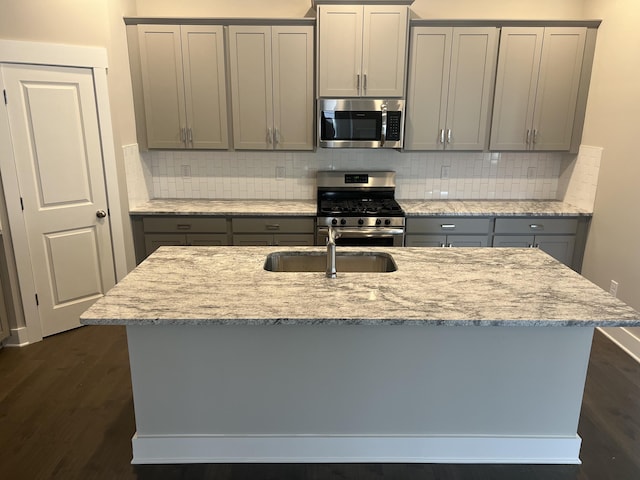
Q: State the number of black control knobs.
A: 5